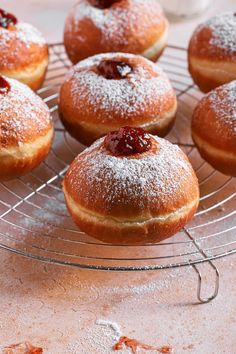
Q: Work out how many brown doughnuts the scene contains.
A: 7